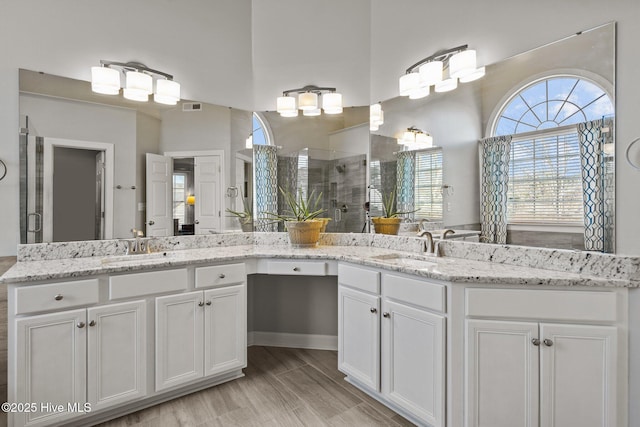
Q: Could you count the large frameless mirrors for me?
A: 3